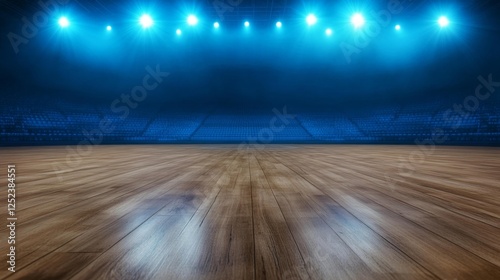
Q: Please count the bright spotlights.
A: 13